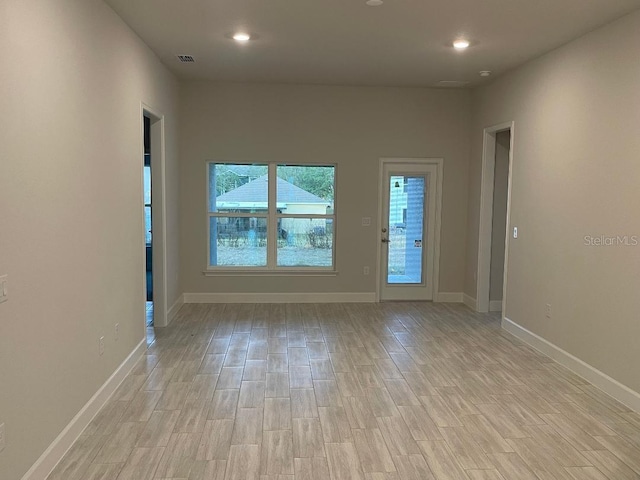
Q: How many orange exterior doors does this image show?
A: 0